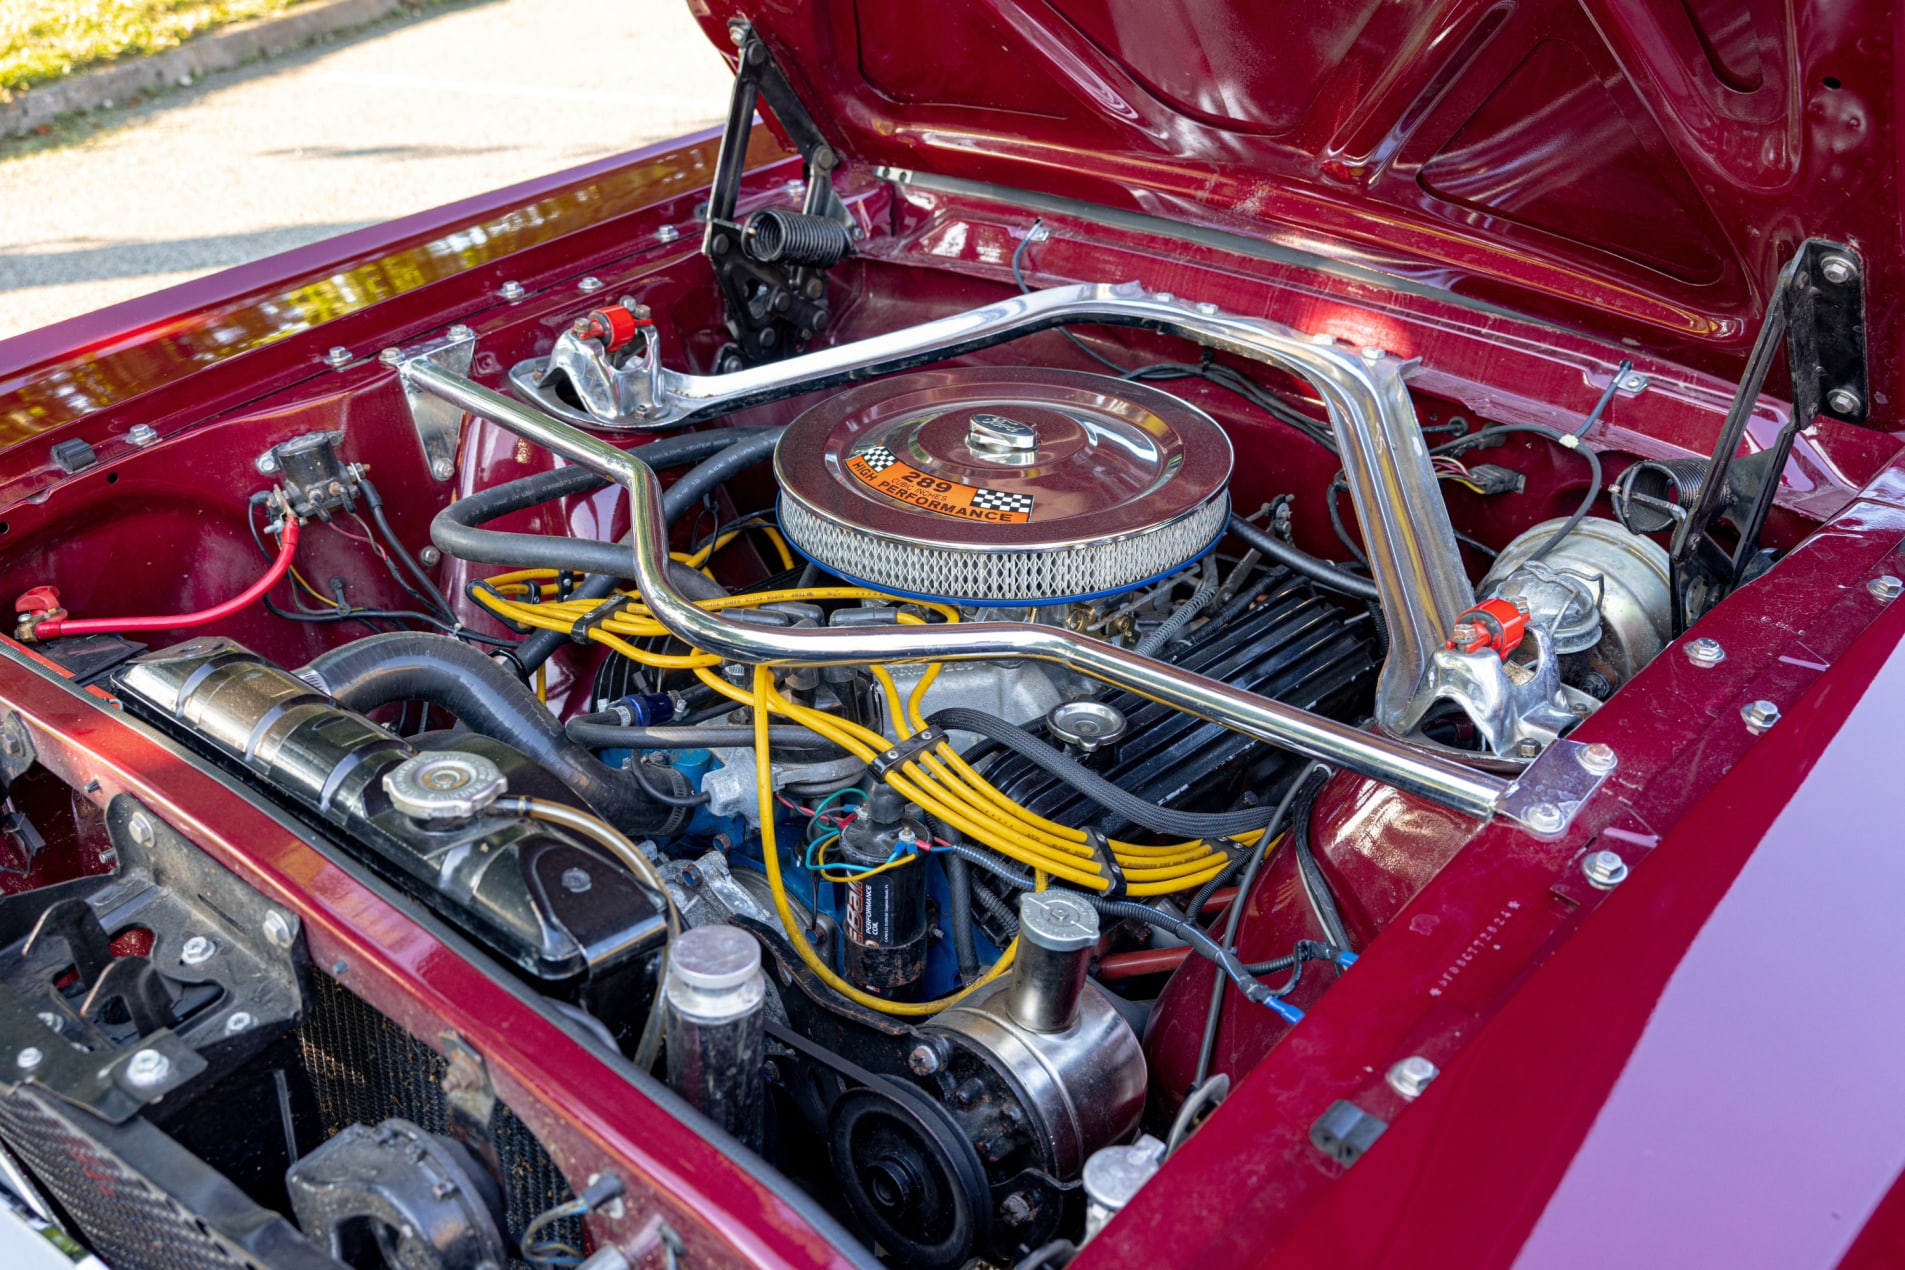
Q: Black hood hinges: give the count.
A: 2